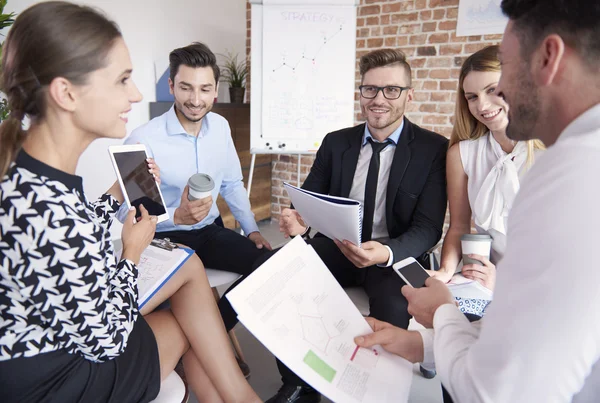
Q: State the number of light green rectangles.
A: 1